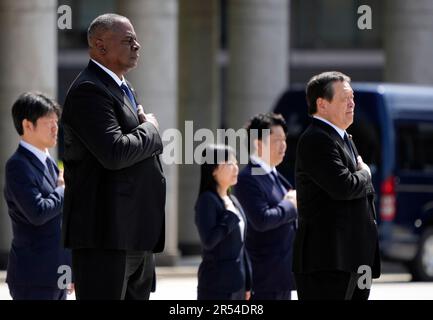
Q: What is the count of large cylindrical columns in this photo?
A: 4